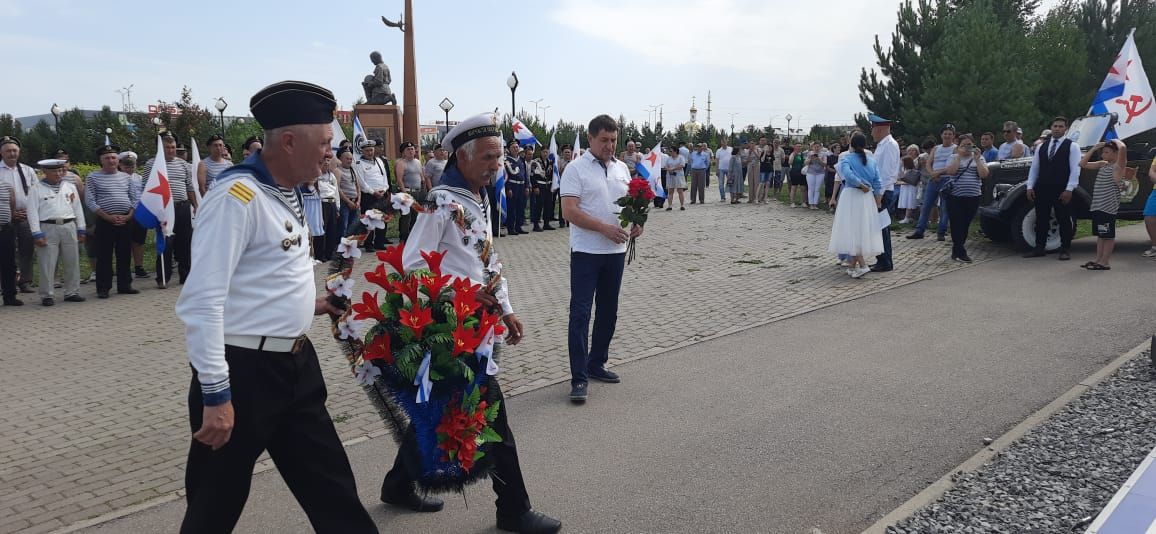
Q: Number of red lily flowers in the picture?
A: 12